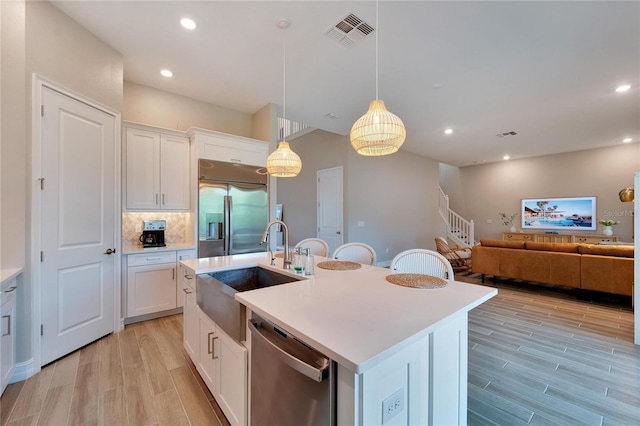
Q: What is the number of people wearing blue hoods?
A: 0